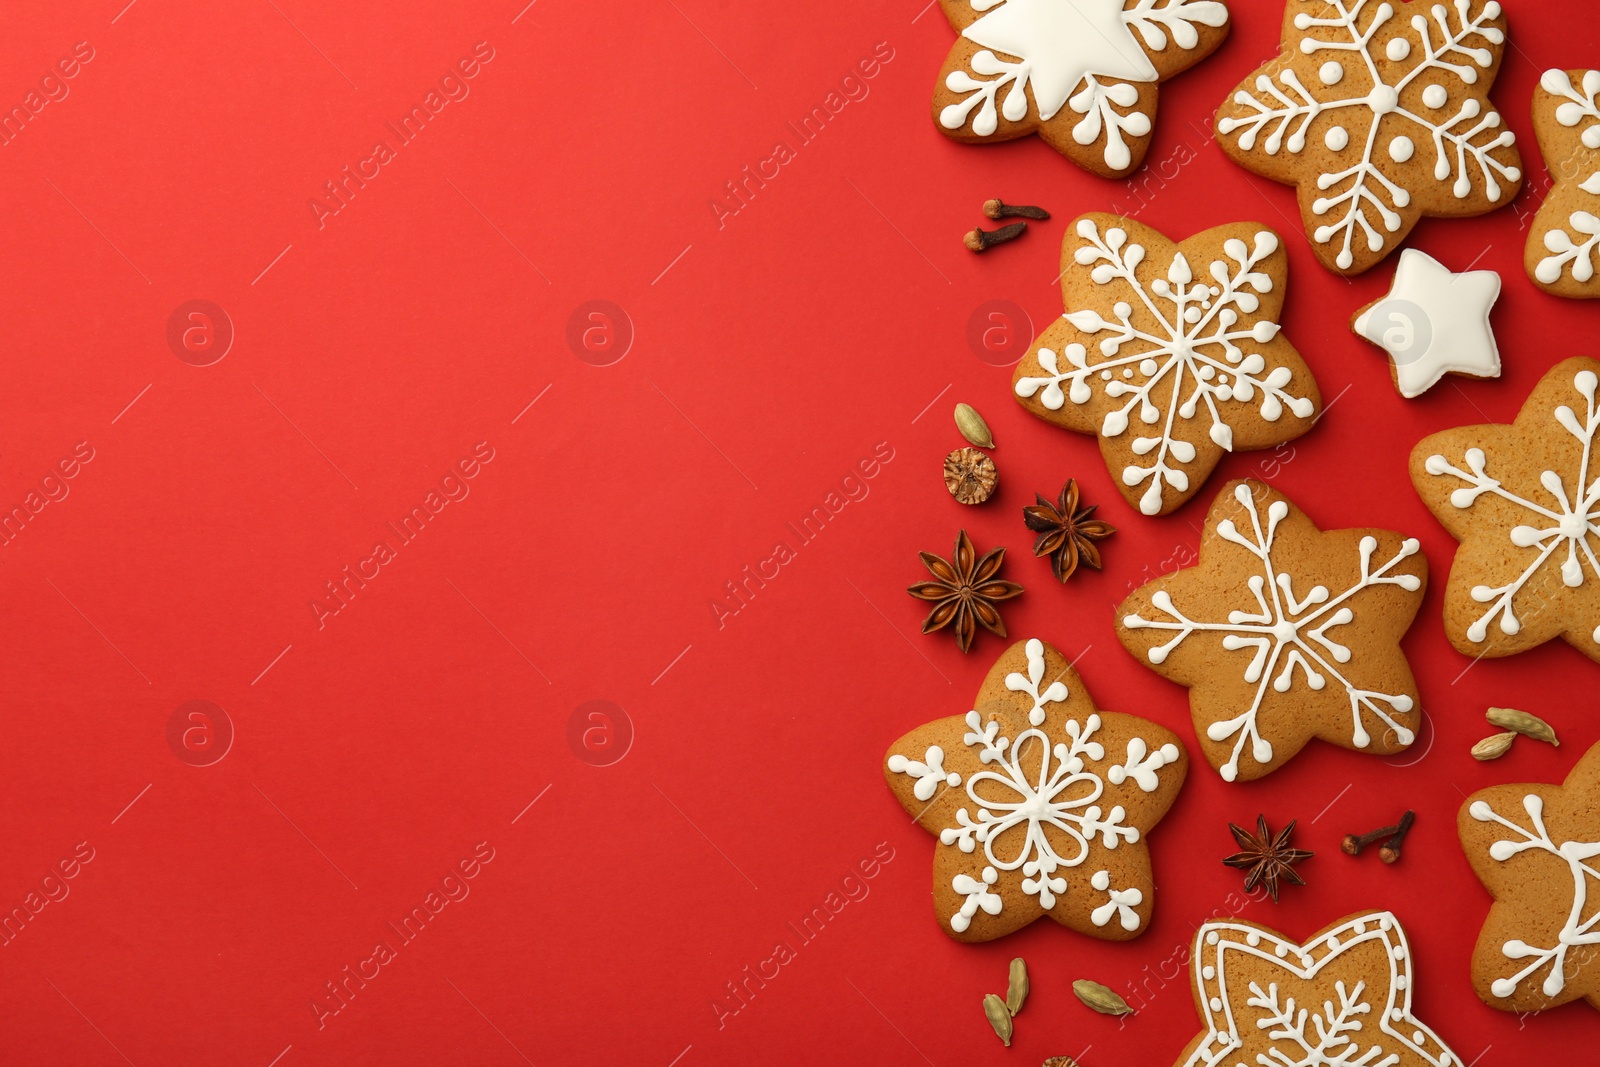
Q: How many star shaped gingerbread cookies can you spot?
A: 10